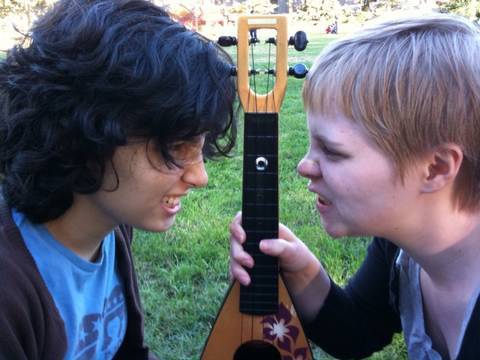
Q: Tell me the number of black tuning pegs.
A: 4